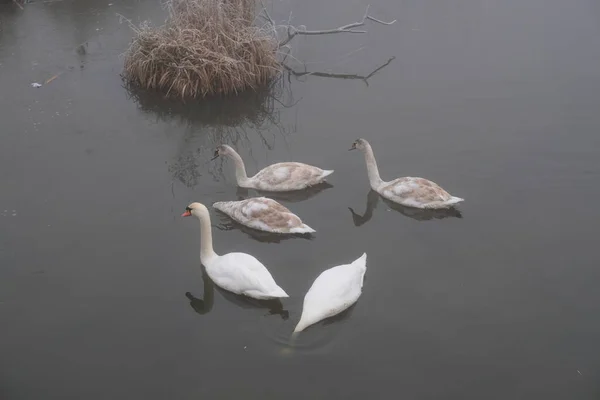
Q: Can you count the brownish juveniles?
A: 3